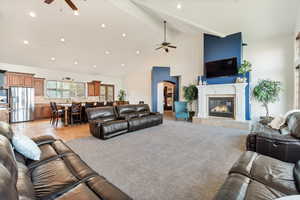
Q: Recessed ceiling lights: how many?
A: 13